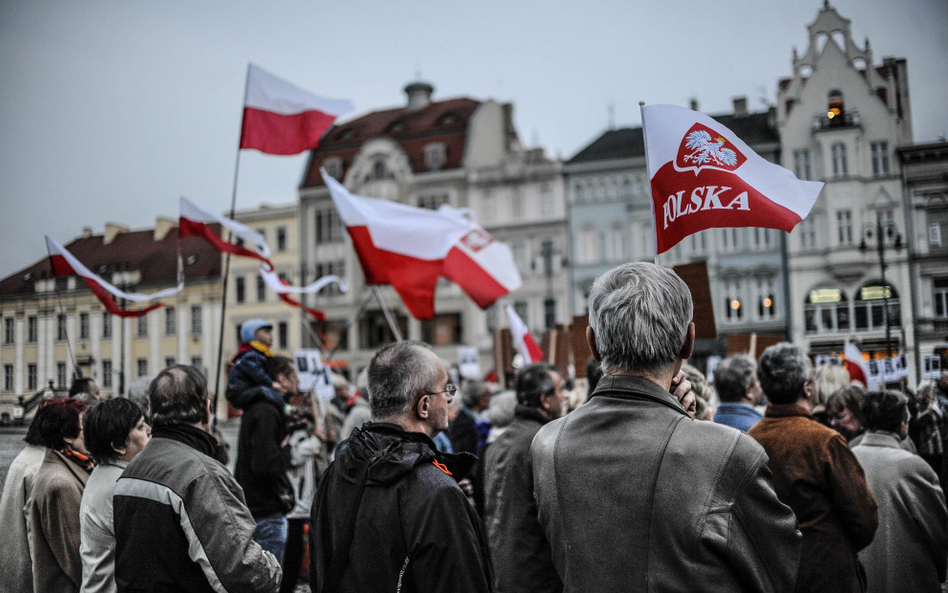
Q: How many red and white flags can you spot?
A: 8